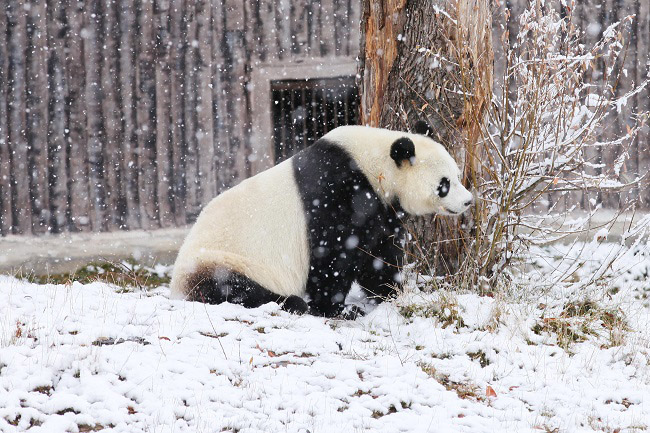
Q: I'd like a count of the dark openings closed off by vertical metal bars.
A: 1